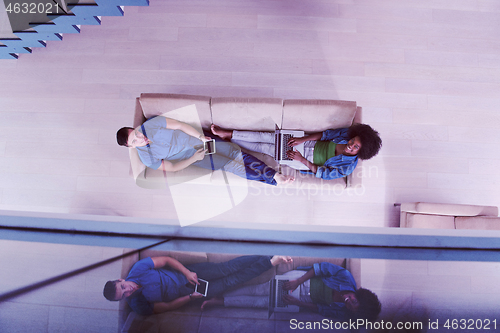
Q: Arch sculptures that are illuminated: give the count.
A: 0